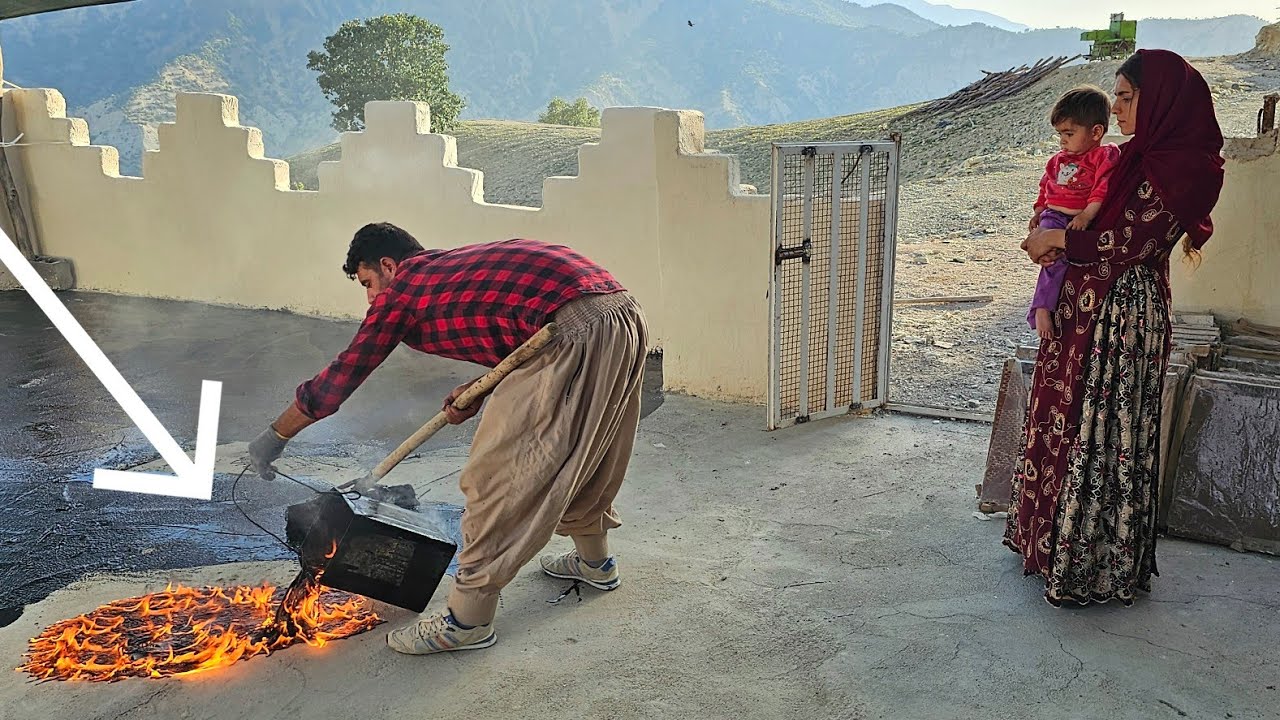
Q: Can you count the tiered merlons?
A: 4